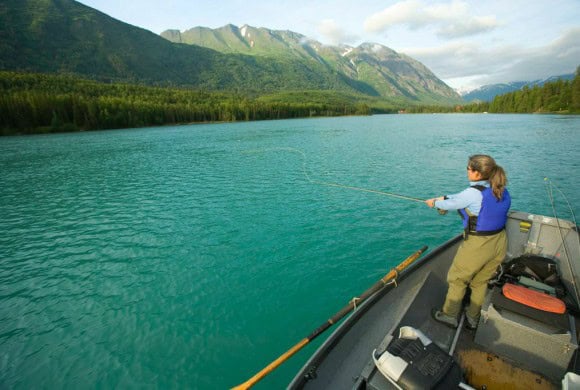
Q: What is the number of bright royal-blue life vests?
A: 1